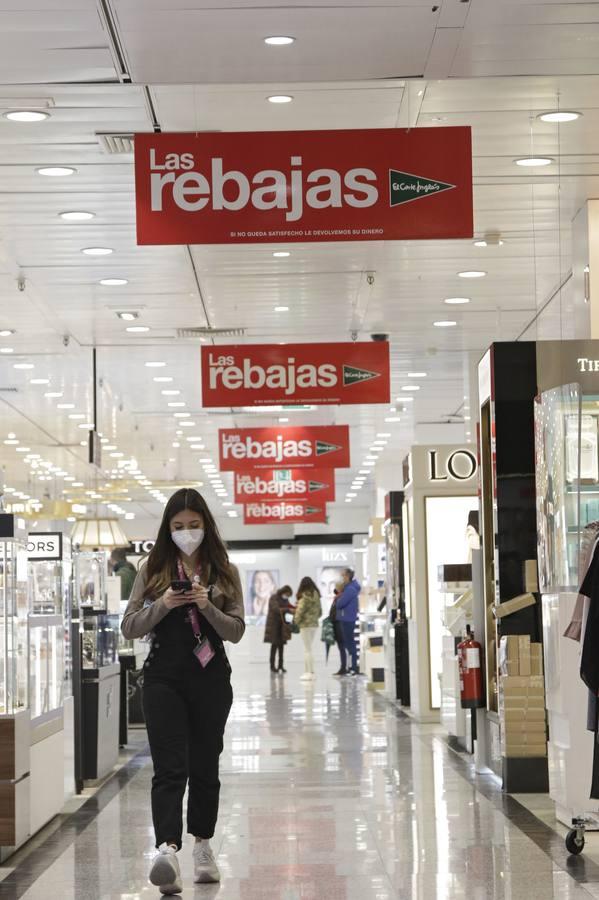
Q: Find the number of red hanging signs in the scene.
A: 5